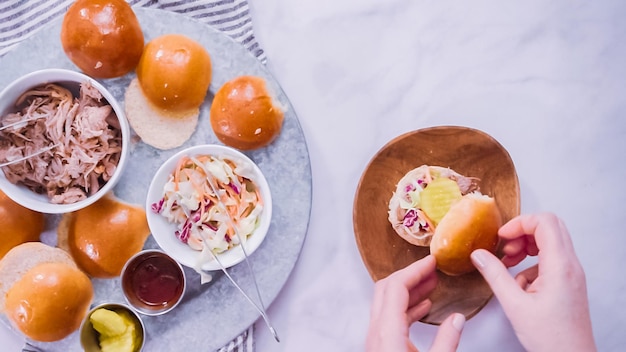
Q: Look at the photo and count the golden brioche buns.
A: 7